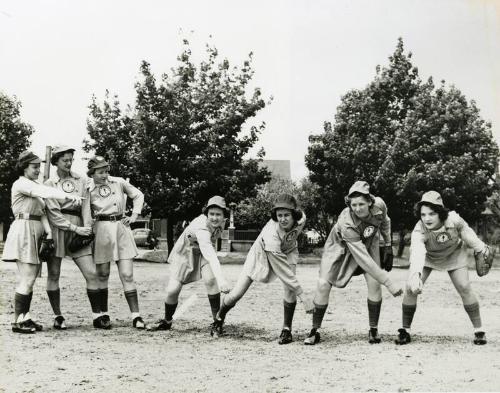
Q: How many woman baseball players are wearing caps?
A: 7